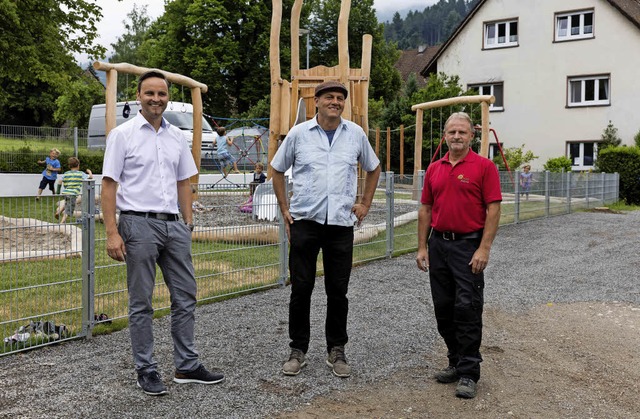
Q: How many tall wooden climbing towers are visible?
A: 1